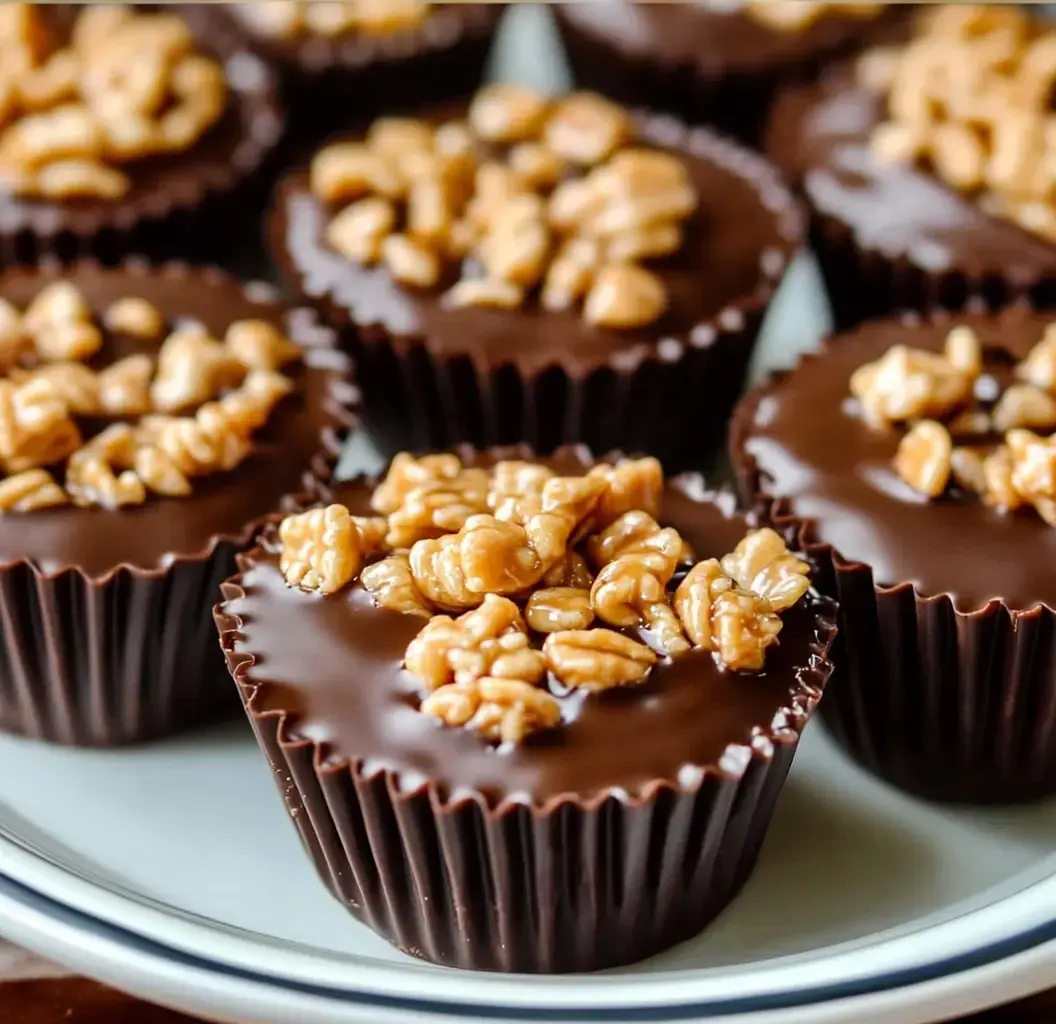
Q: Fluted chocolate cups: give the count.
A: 8